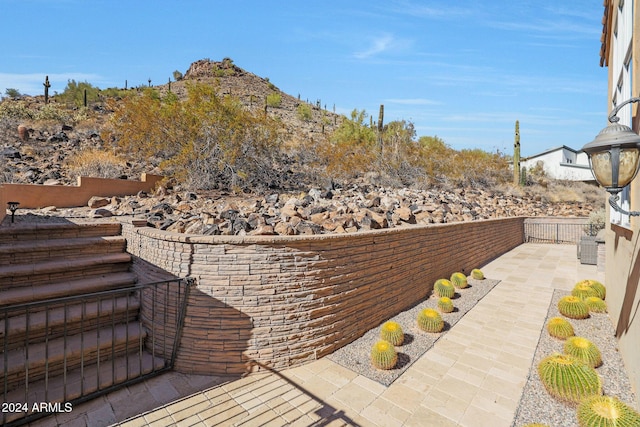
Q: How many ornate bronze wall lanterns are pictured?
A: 1